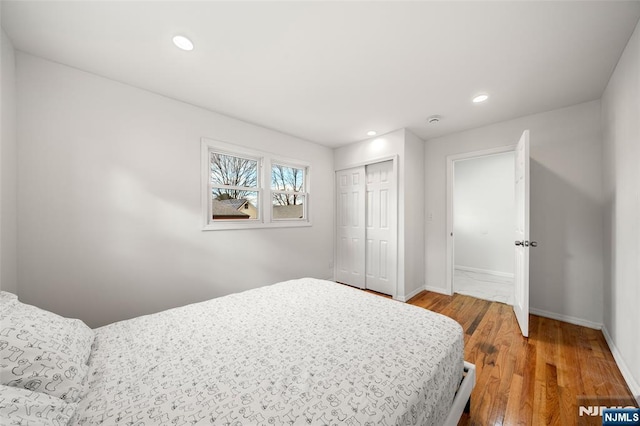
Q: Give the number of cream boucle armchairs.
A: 0